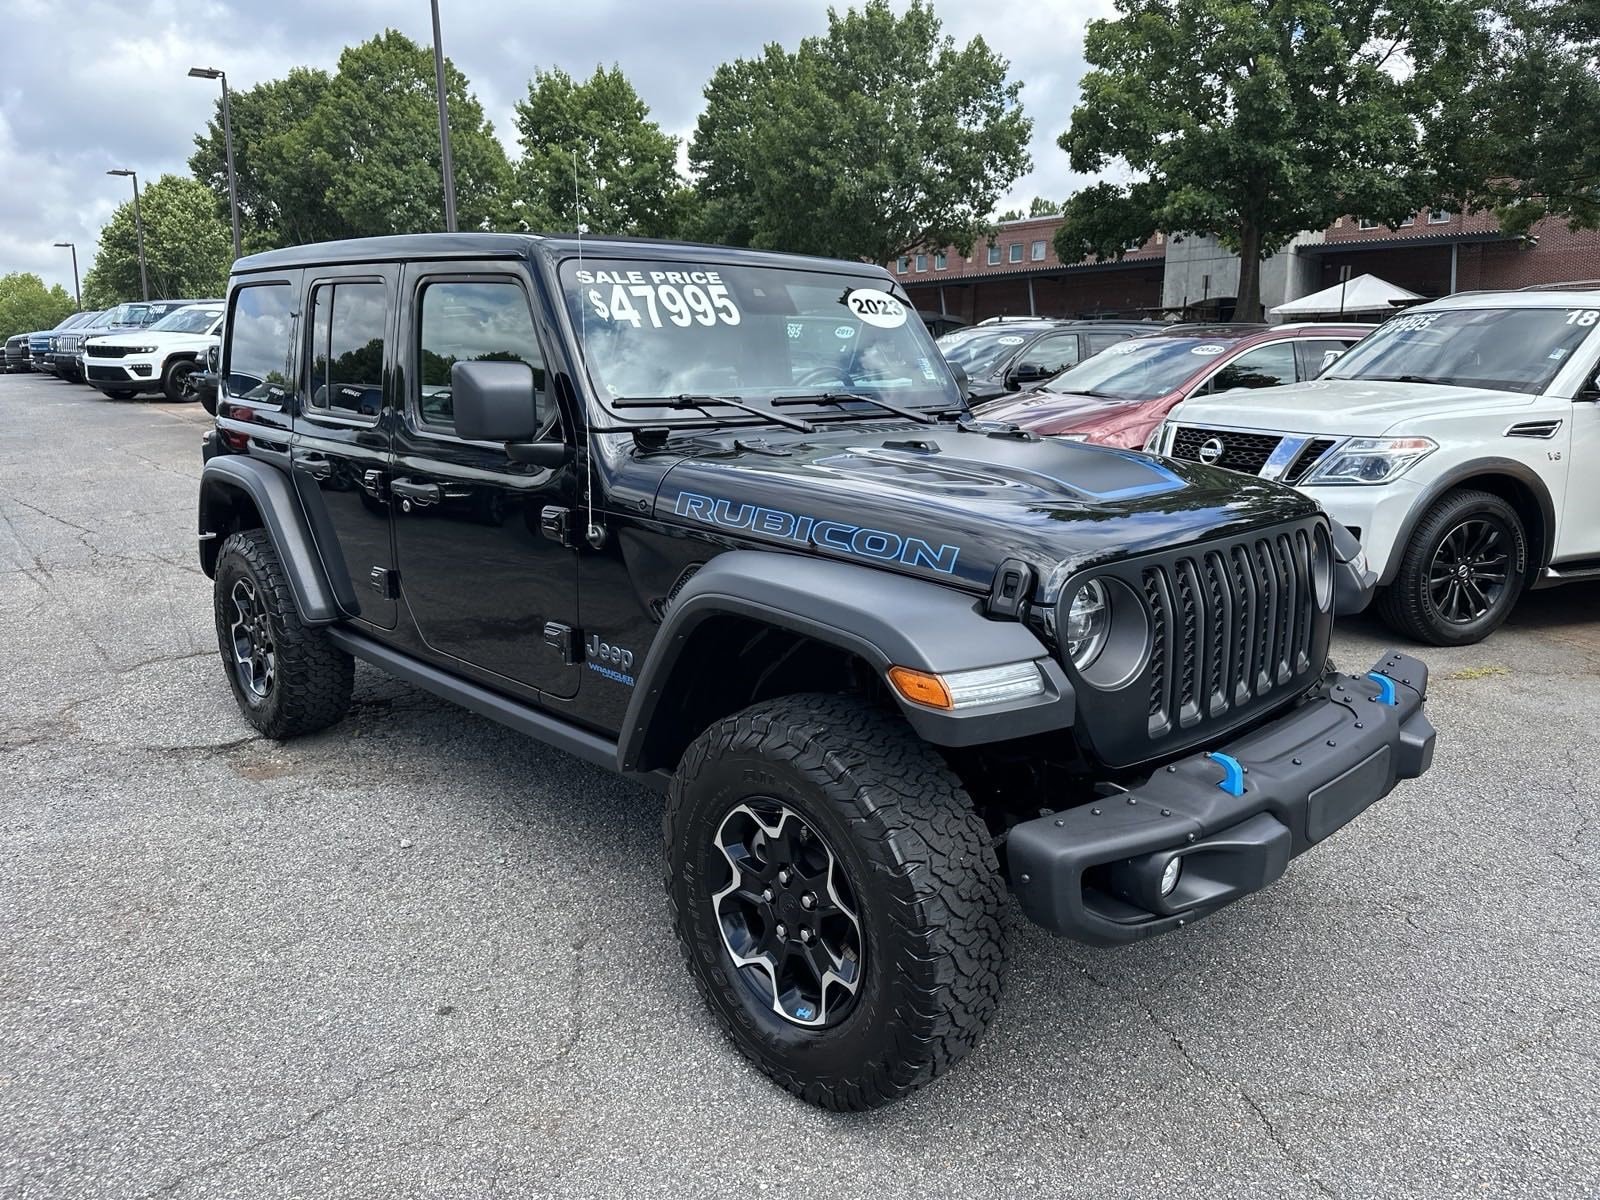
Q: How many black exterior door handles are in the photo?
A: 2